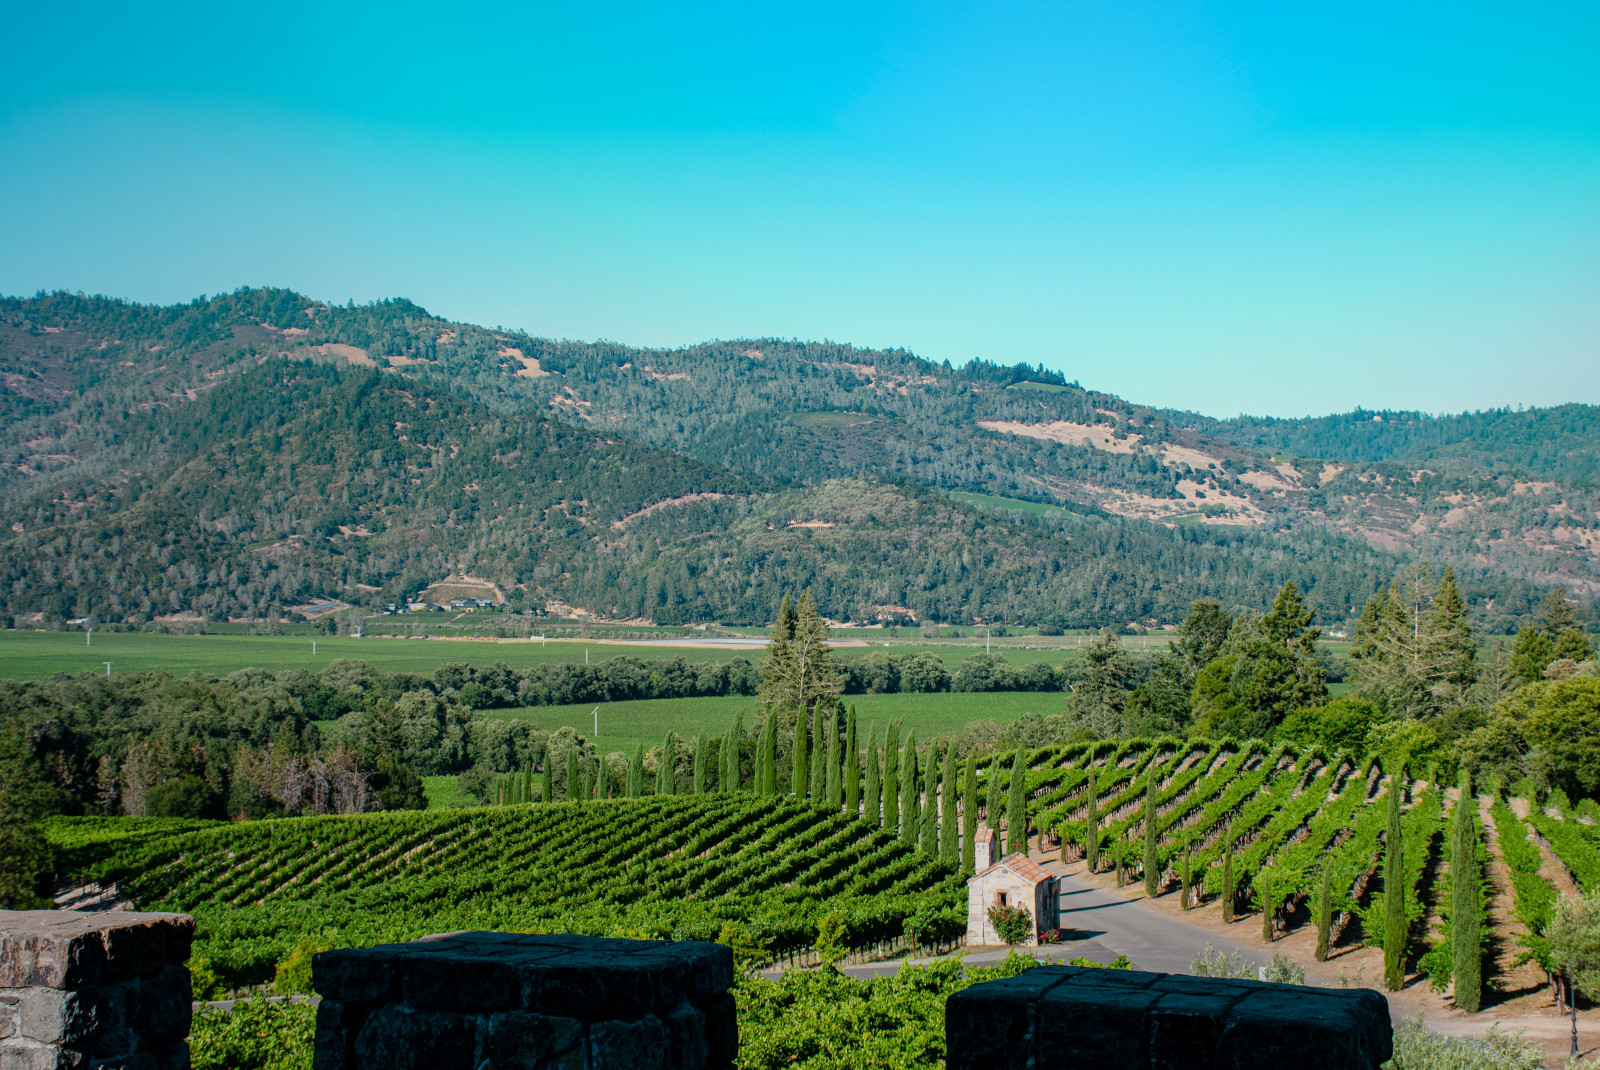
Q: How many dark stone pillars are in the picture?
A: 2